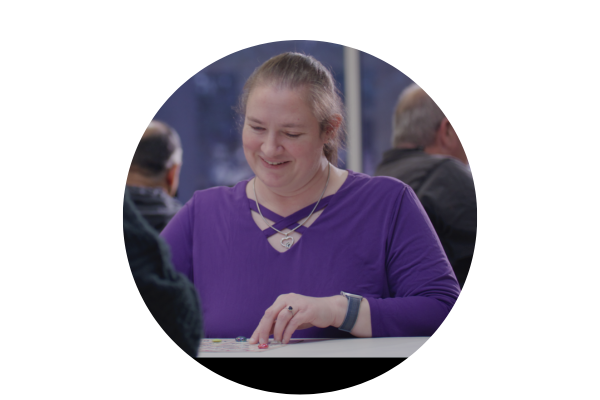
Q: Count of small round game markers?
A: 3